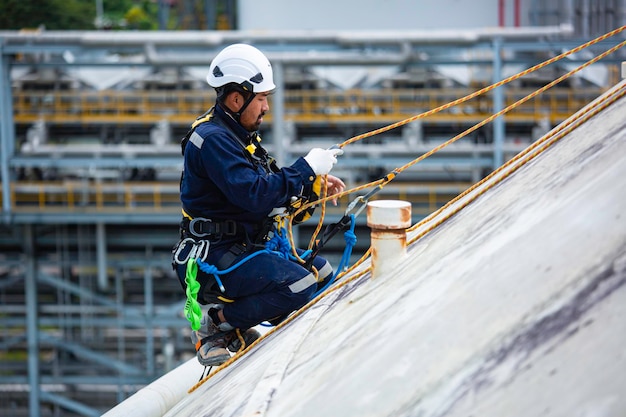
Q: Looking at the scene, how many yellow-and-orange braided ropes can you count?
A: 4